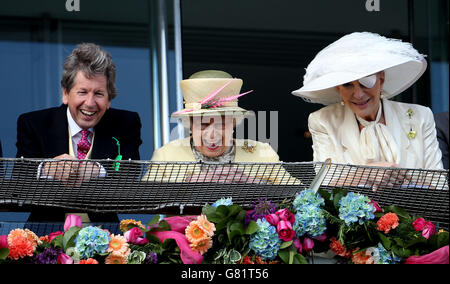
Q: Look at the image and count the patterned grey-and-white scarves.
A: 1